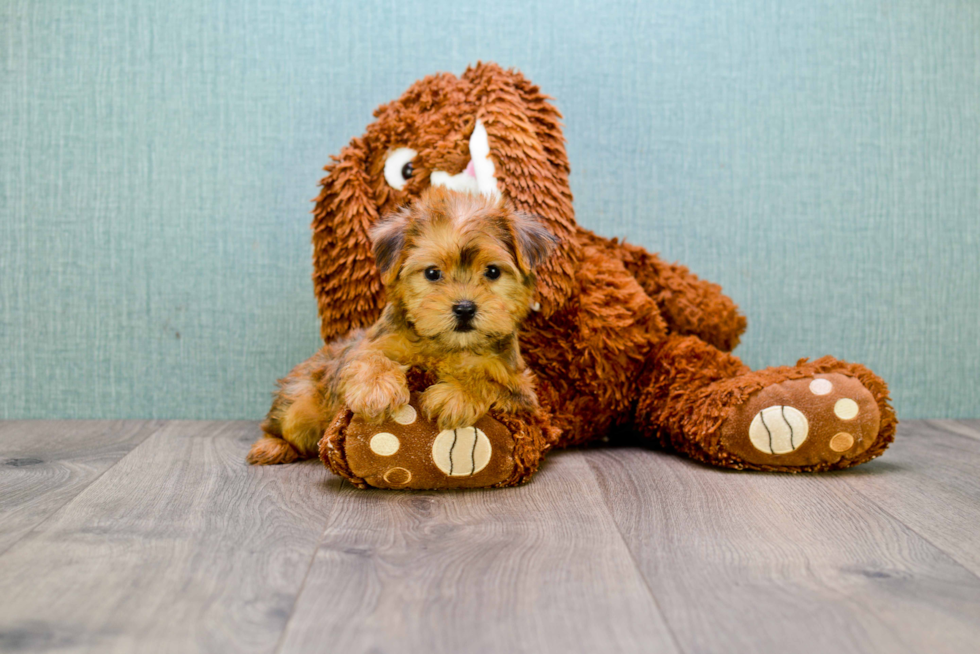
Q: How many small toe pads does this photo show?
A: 6